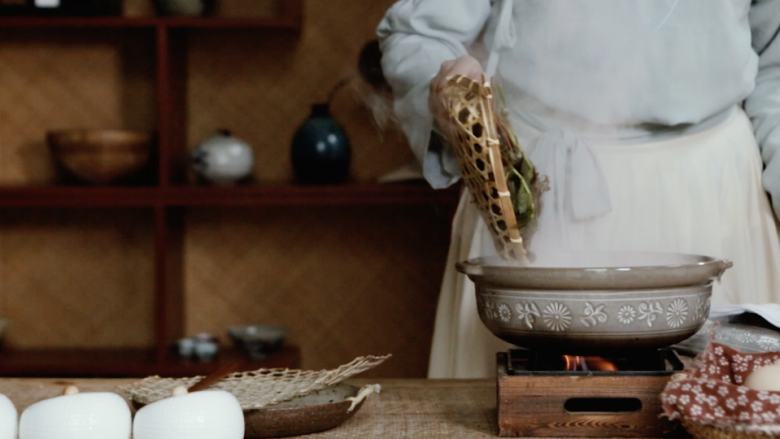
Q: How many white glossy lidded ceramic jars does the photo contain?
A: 3